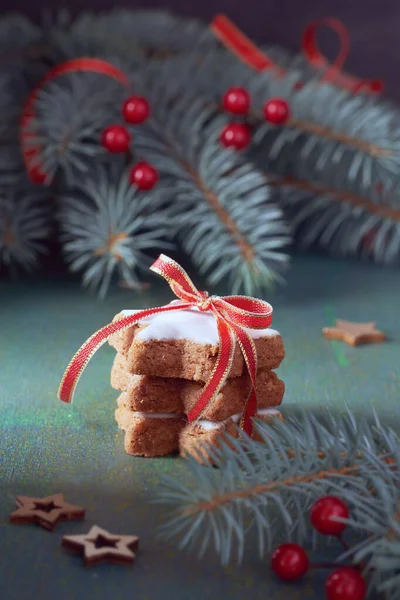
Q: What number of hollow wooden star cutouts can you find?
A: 2